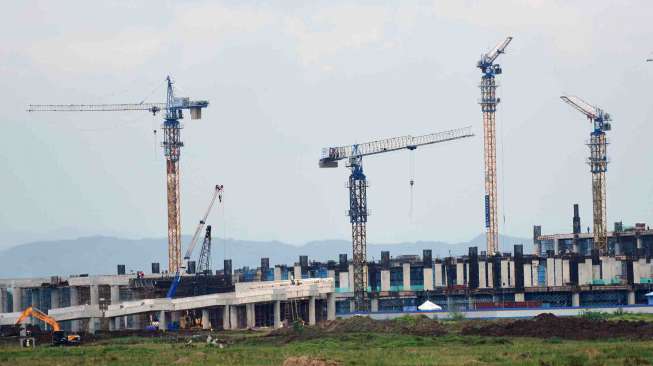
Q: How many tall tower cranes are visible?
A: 4